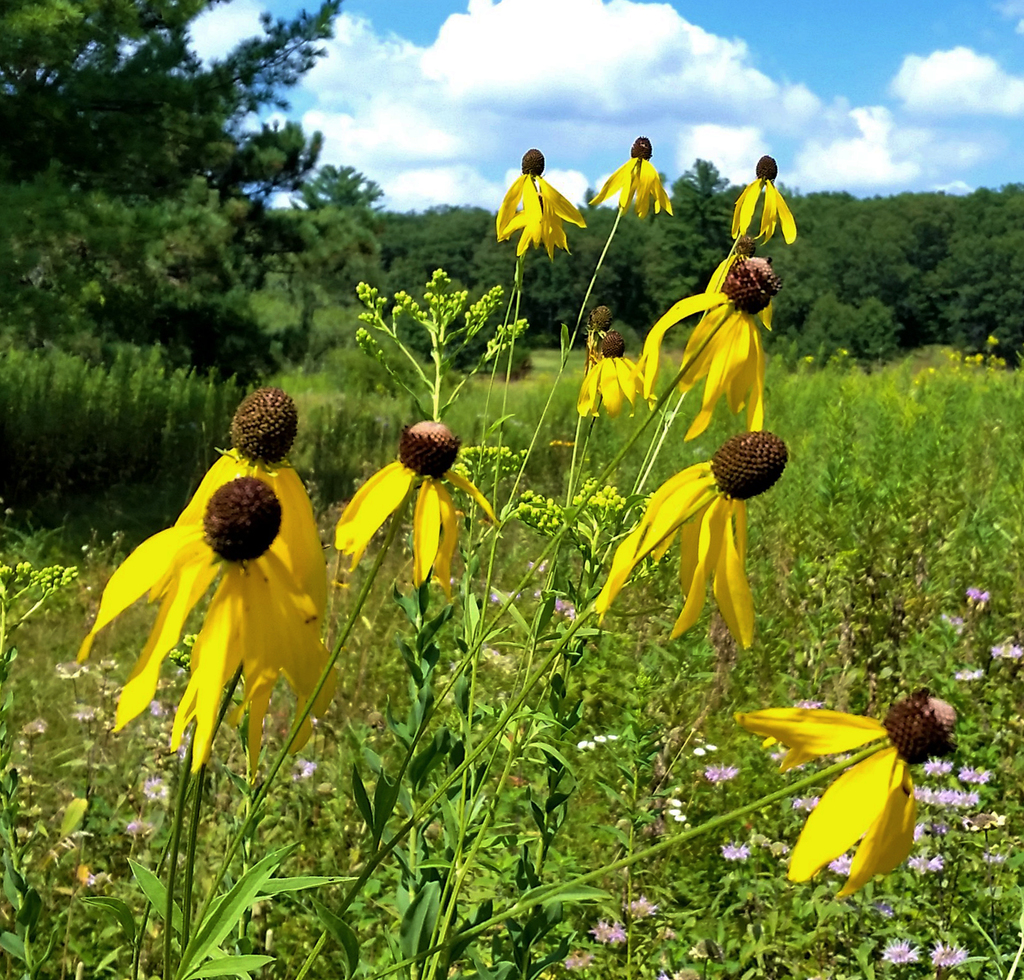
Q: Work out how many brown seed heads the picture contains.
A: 12